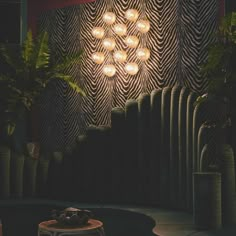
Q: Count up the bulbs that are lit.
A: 12